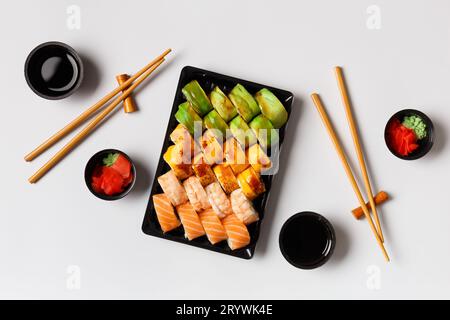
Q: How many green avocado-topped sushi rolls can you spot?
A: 8